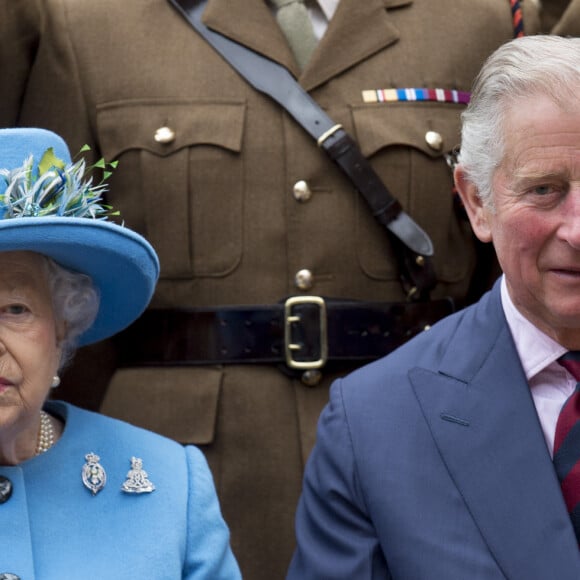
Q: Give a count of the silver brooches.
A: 2